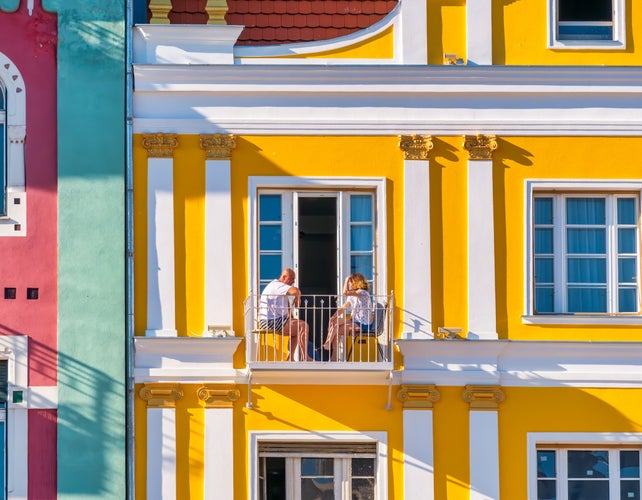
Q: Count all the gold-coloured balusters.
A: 2